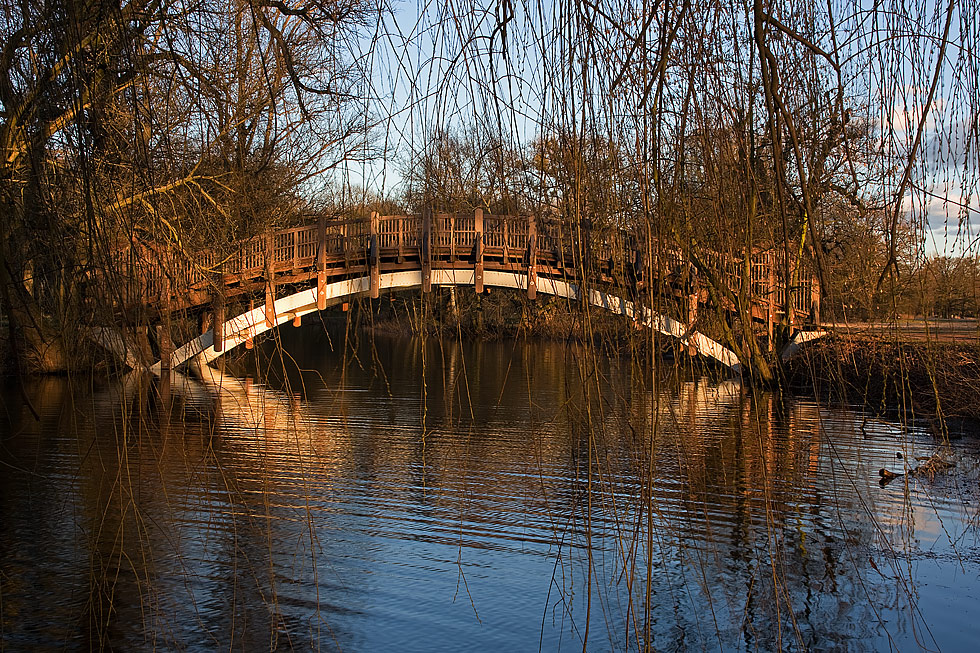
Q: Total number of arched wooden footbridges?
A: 1